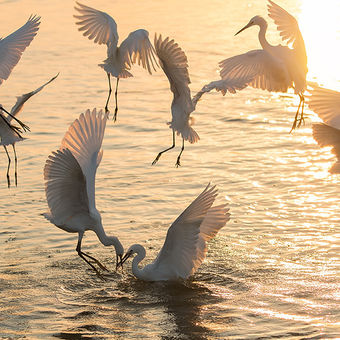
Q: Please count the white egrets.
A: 8